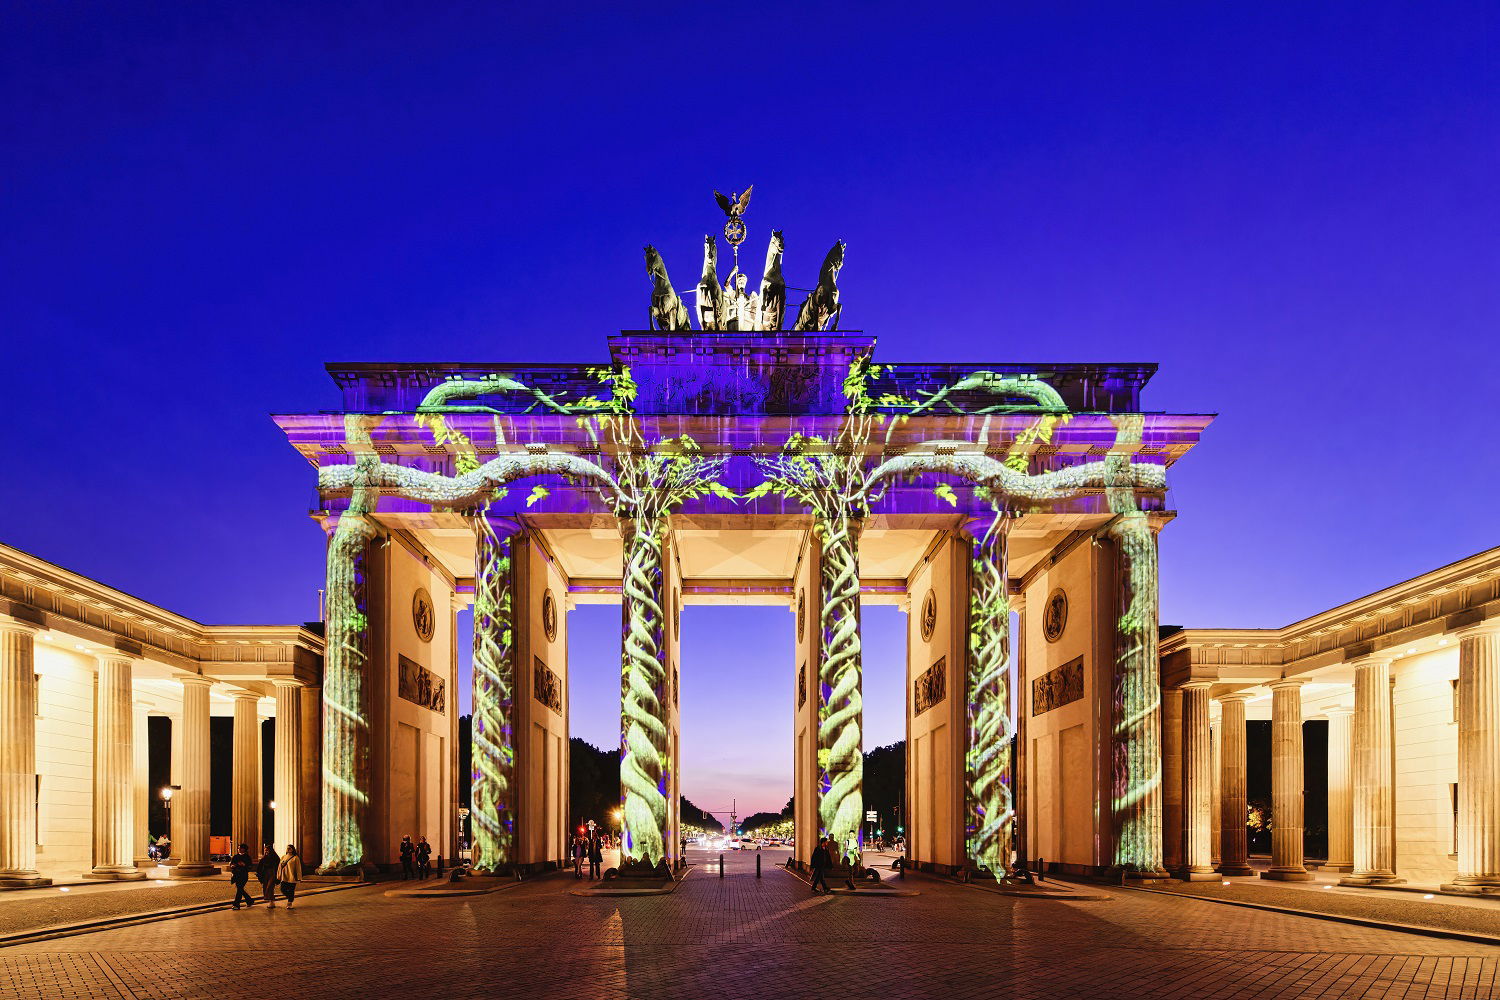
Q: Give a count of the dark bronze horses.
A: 4